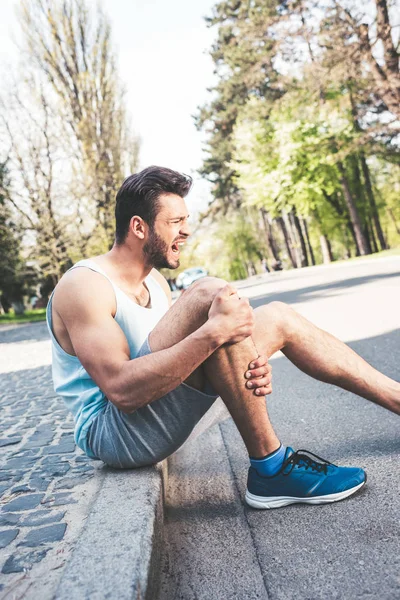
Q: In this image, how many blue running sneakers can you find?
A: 1